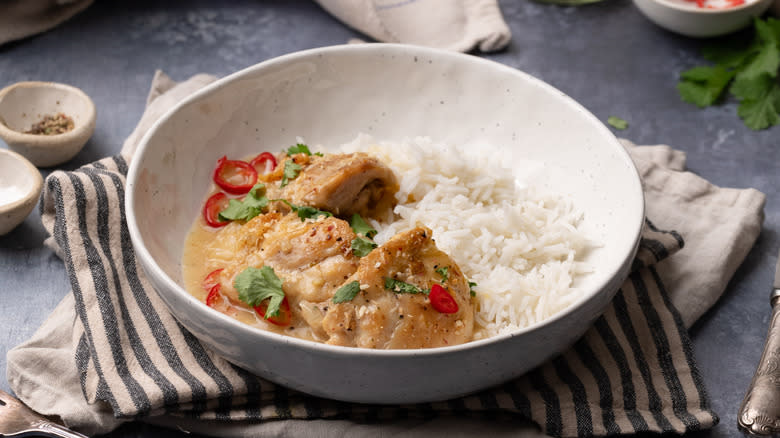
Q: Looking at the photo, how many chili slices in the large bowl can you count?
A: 7